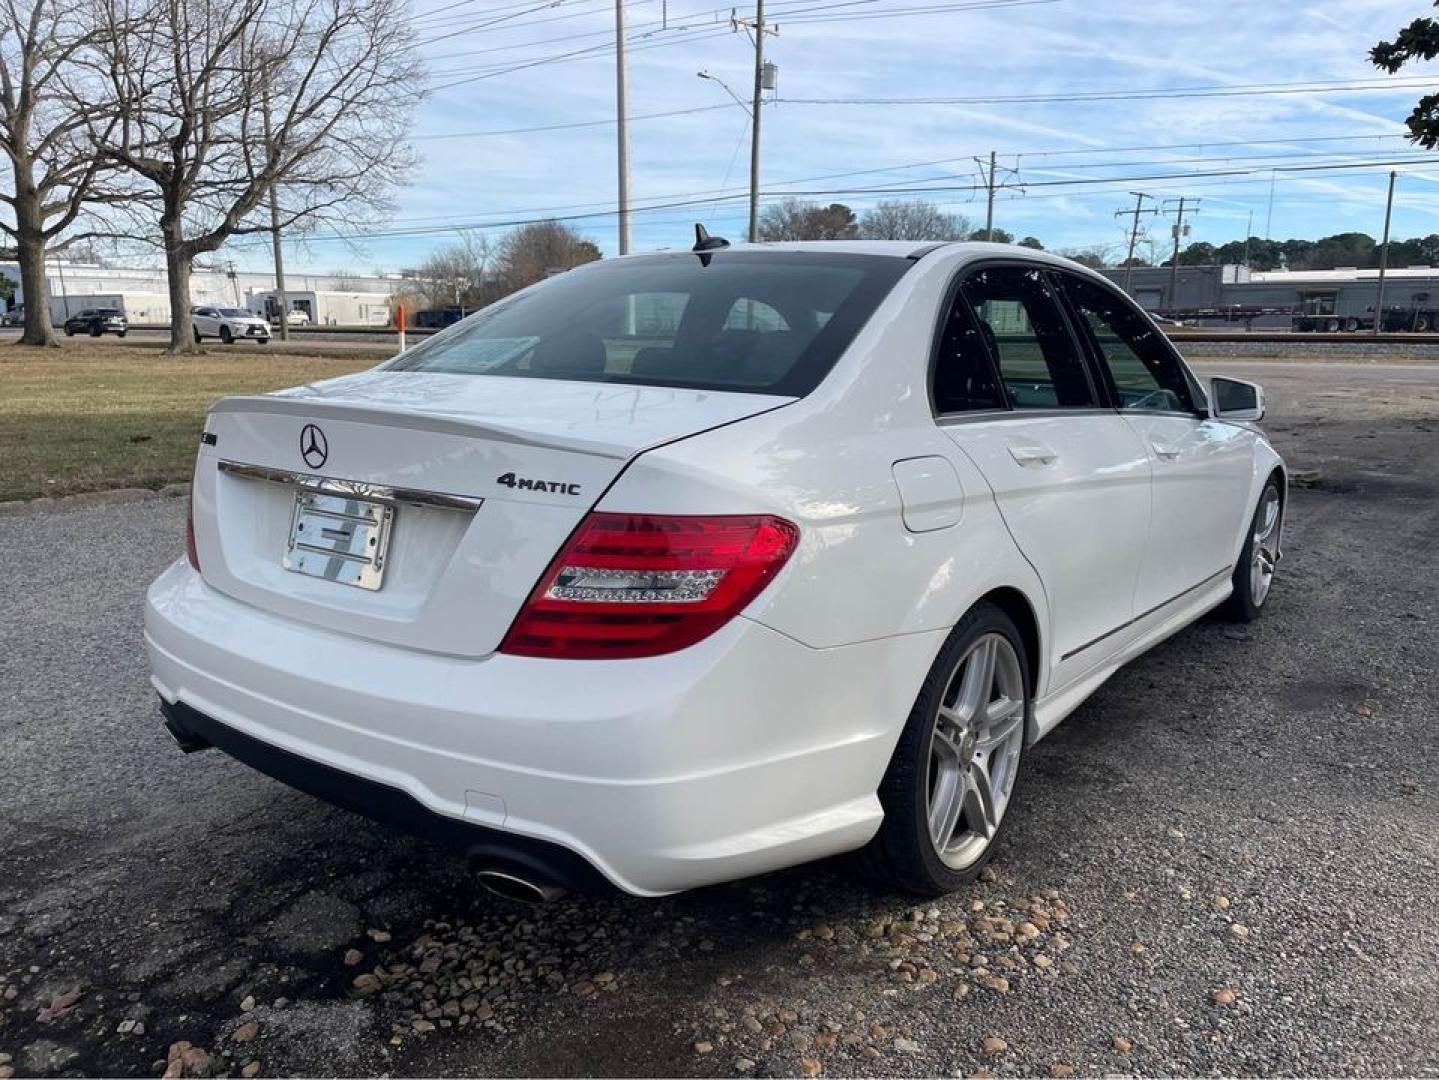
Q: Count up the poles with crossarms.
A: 4